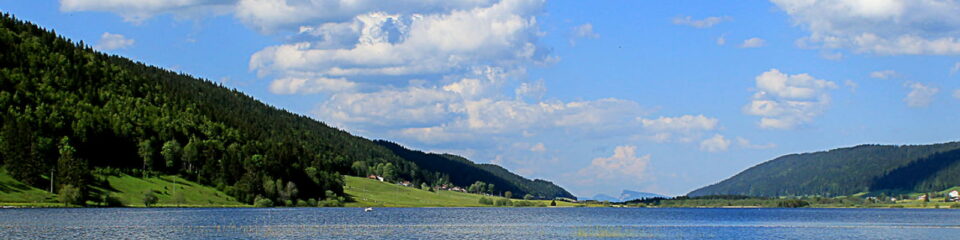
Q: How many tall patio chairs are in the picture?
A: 0